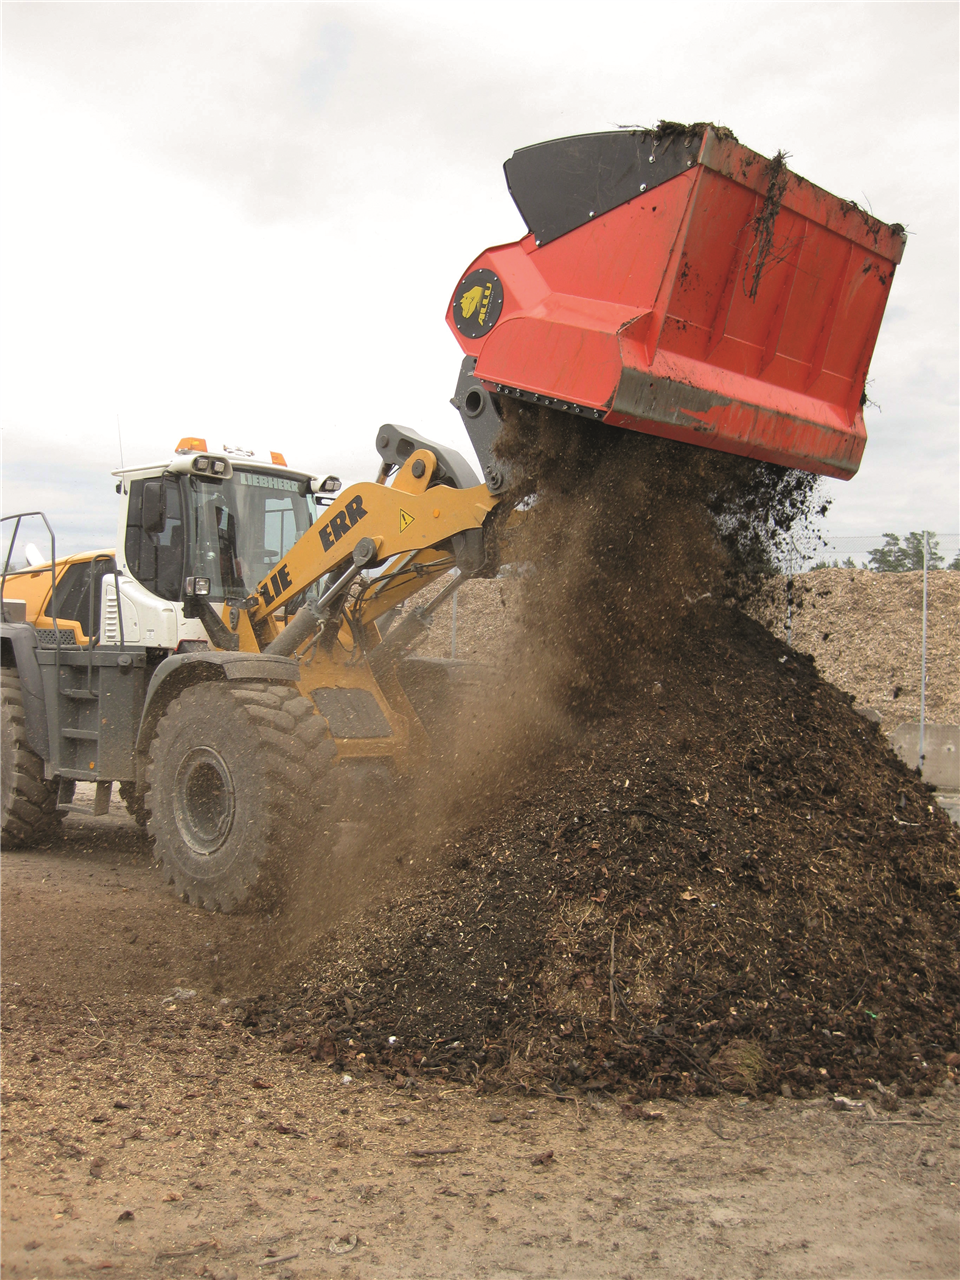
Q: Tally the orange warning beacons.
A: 2